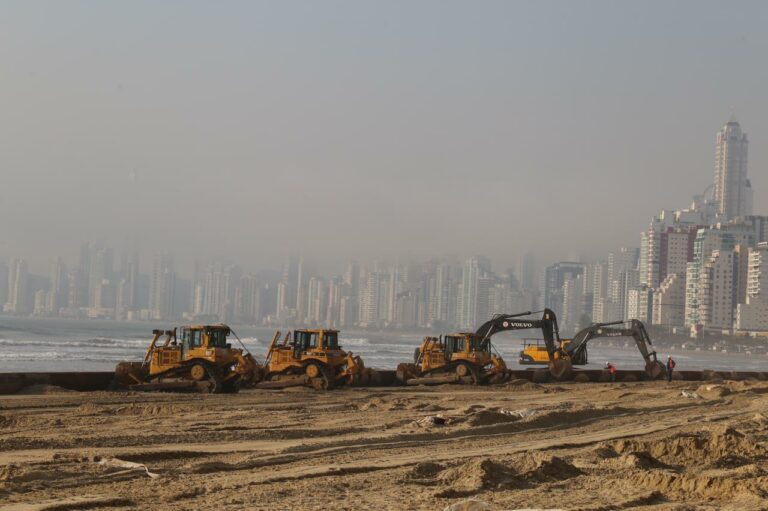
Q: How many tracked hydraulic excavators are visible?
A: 2